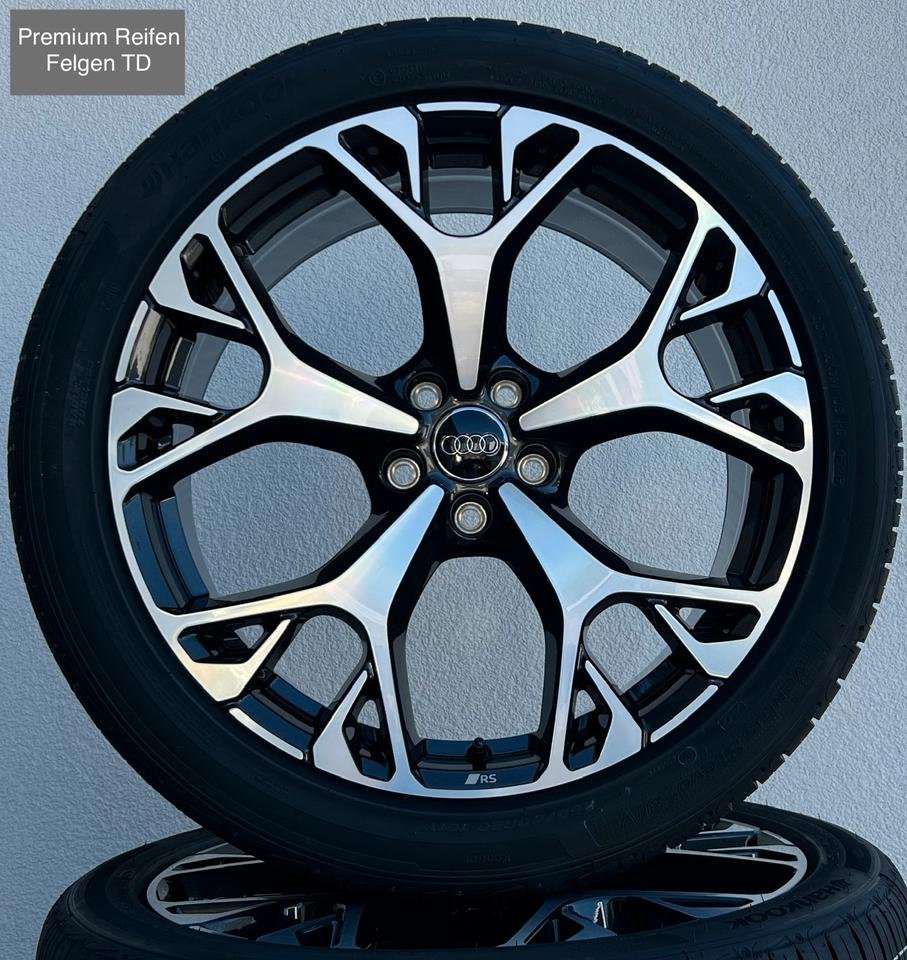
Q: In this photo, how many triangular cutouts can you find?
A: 10